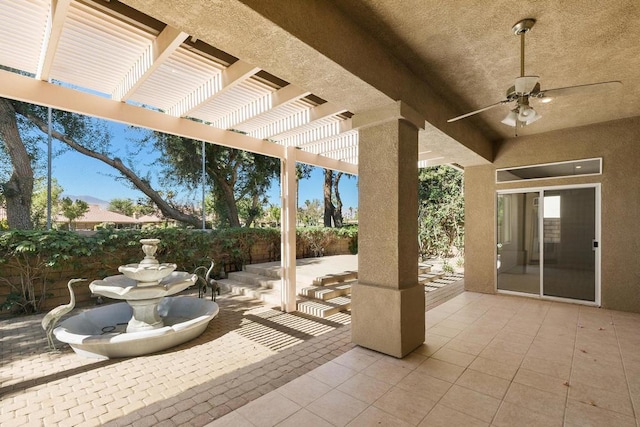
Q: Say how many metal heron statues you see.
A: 3